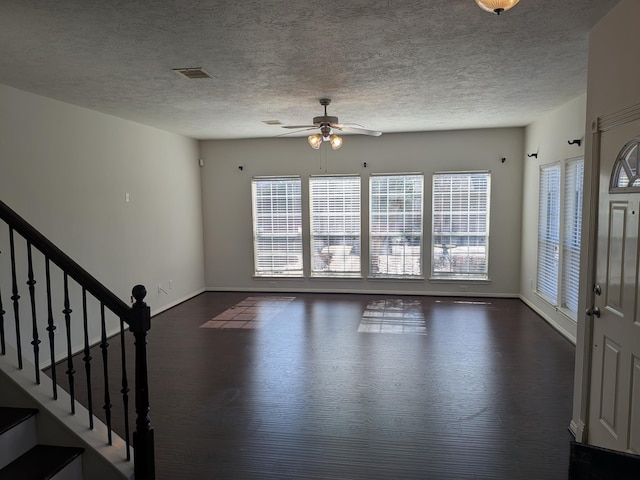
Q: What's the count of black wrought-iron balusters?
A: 8